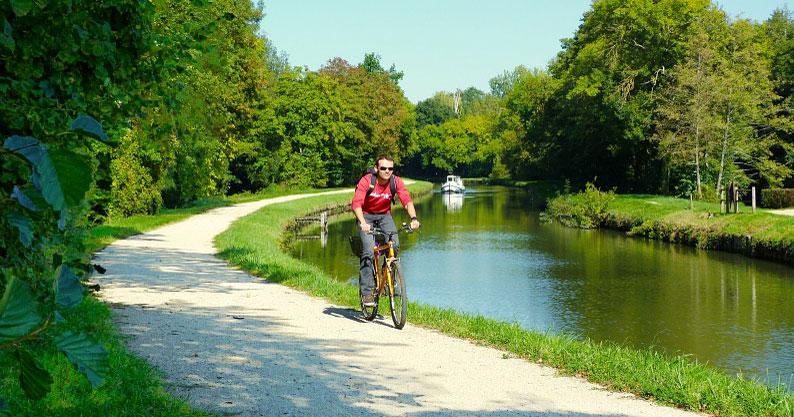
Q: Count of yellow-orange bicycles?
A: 1